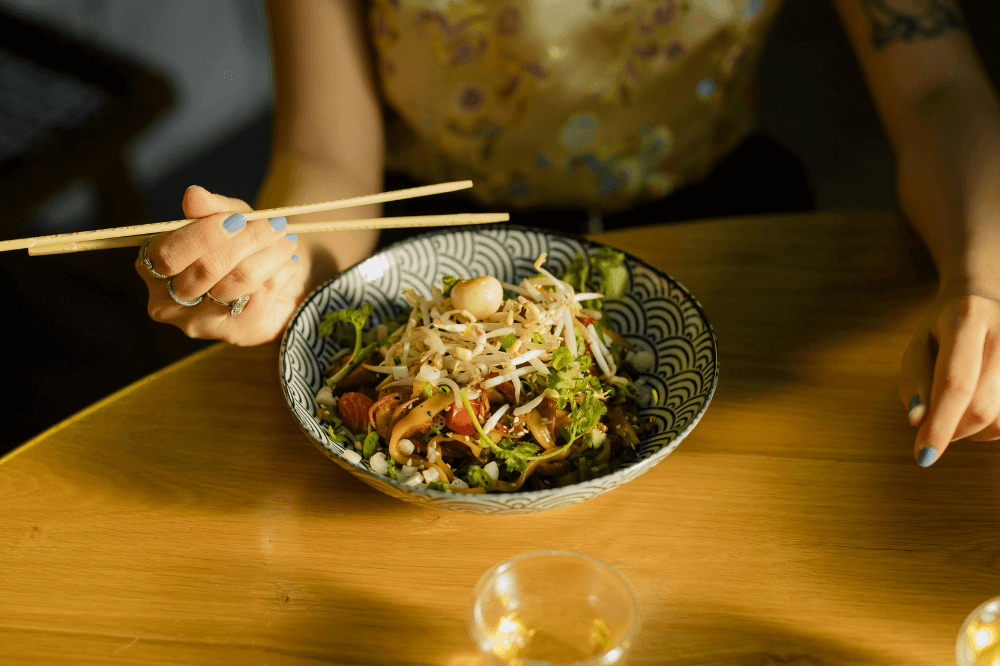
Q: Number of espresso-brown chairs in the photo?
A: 1